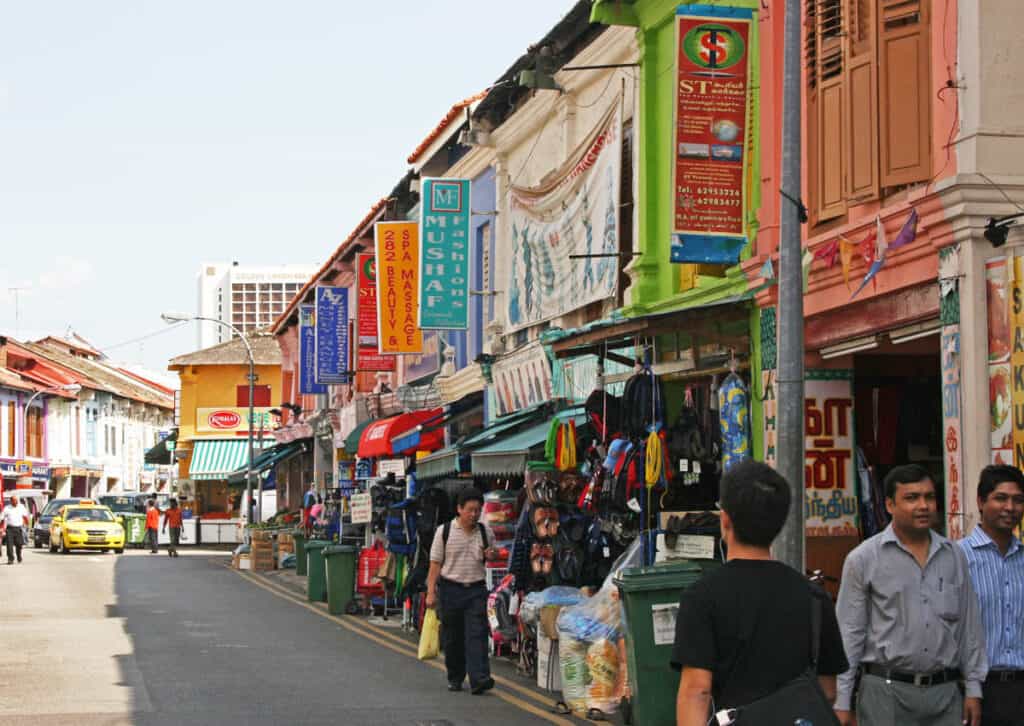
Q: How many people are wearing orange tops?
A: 2